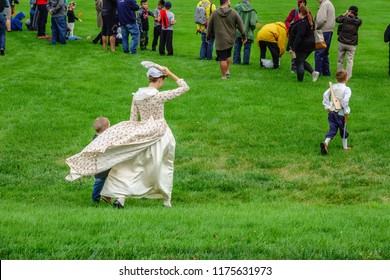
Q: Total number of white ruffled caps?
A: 1